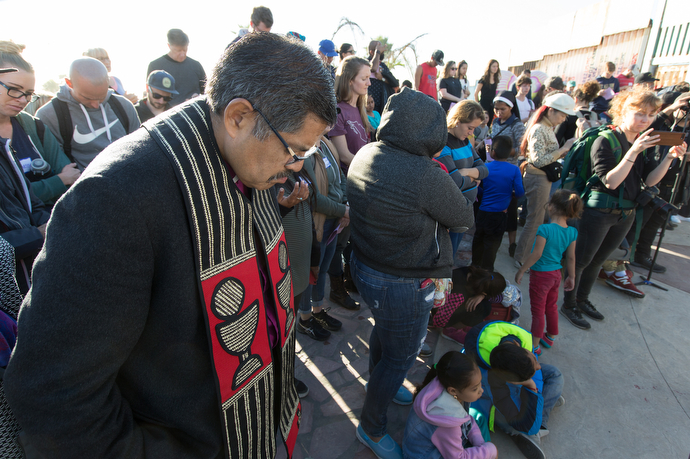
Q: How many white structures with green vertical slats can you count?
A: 1